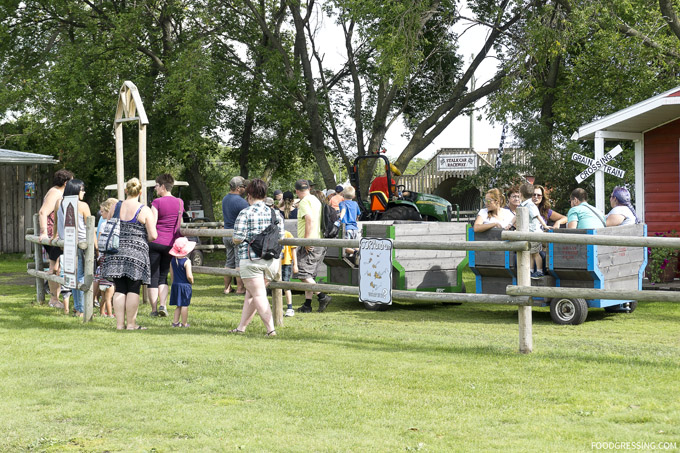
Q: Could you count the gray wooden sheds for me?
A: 1